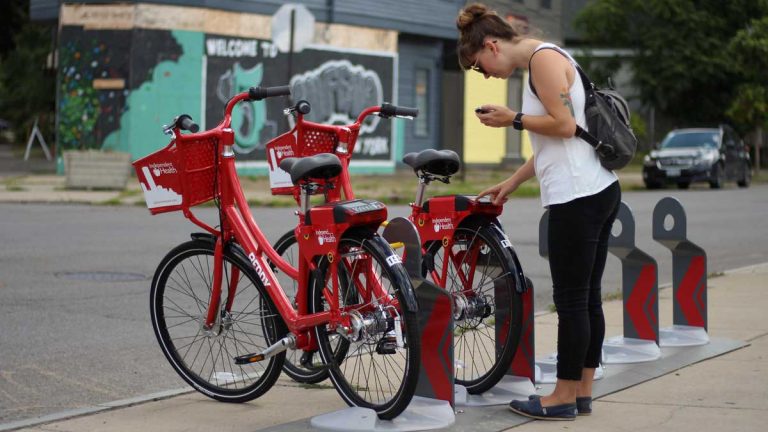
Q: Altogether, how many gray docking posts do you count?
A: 5